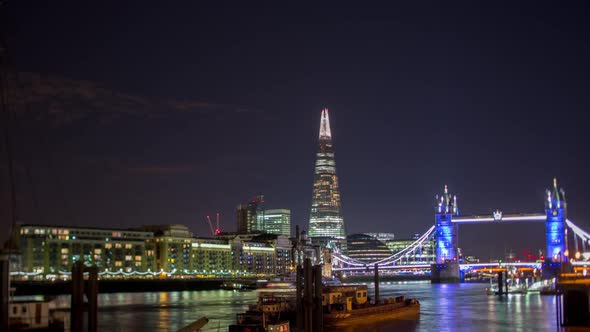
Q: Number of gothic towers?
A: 2